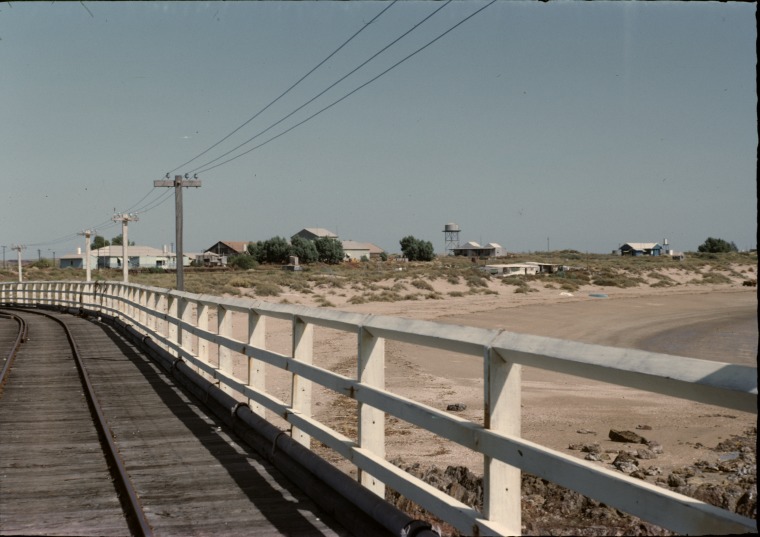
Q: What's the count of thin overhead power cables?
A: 3